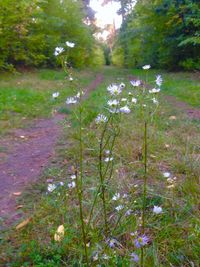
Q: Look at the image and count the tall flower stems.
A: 3